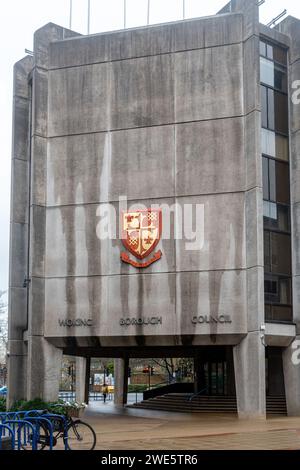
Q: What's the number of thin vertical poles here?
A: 5